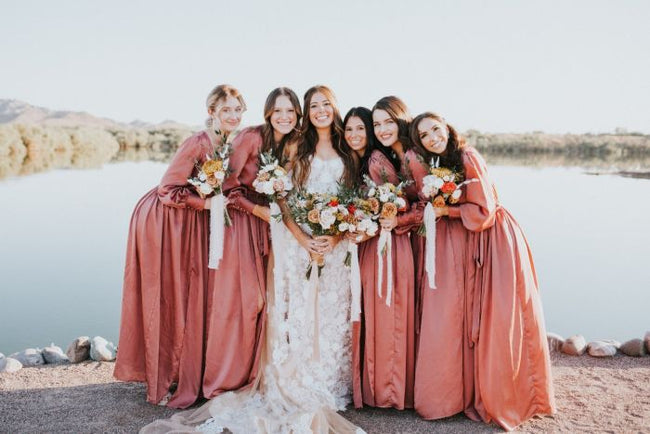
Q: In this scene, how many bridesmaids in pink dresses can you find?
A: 5